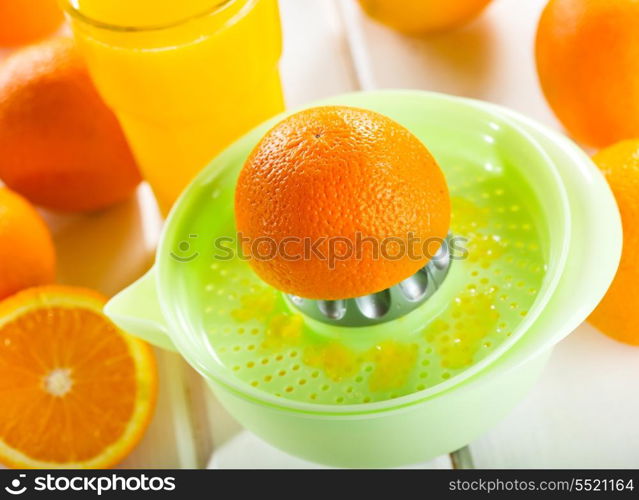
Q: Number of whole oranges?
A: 6